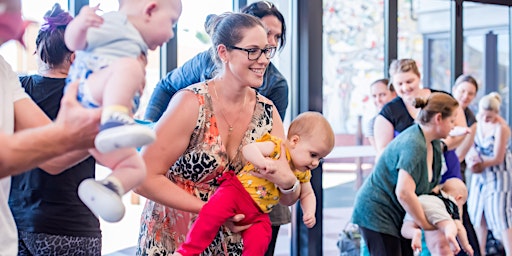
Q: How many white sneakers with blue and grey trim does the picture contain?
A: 2